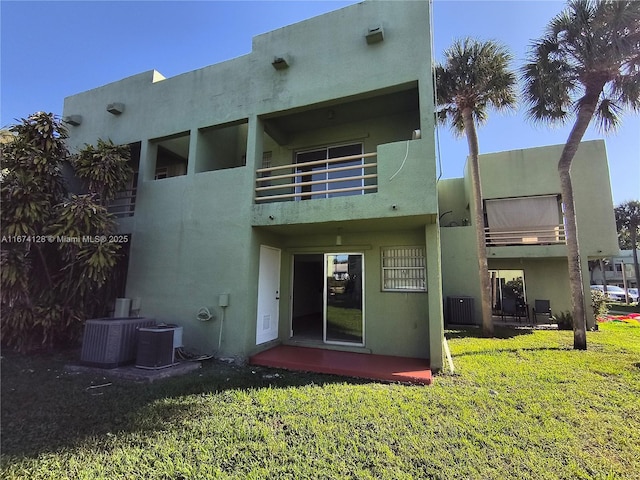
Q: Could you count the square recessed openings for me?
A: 2